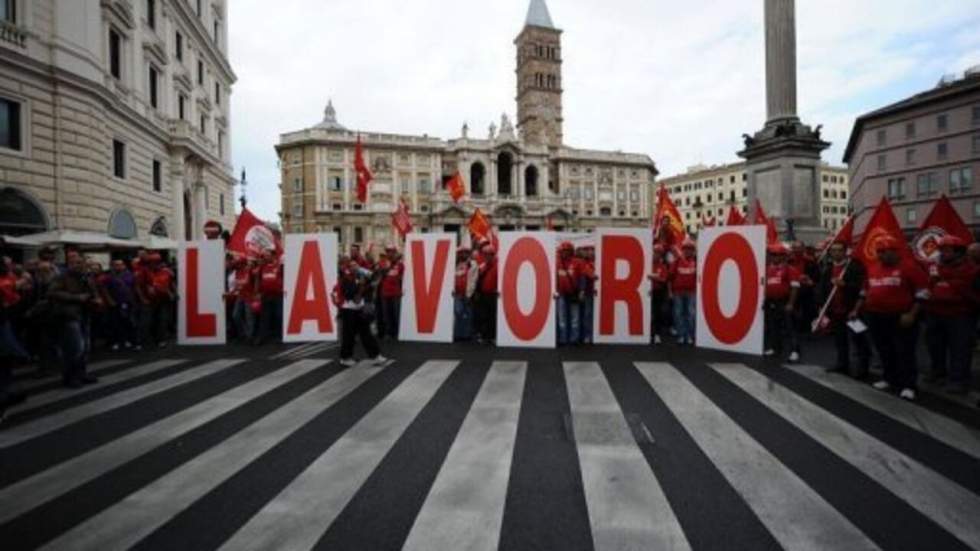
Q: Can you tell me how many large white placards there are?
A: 6